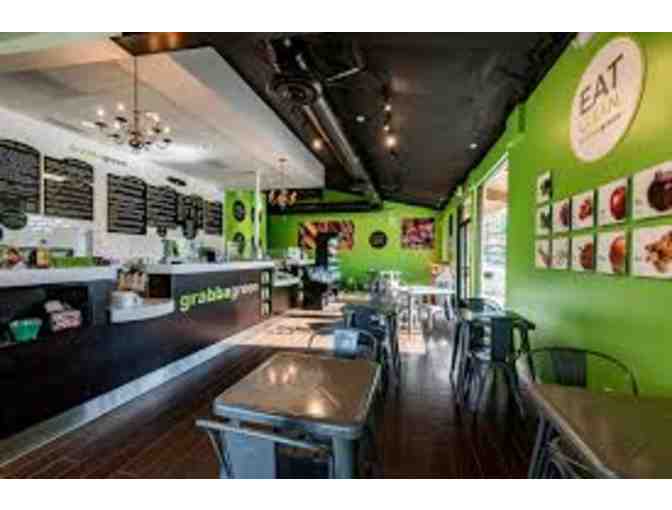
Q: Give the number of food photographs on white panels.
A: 11